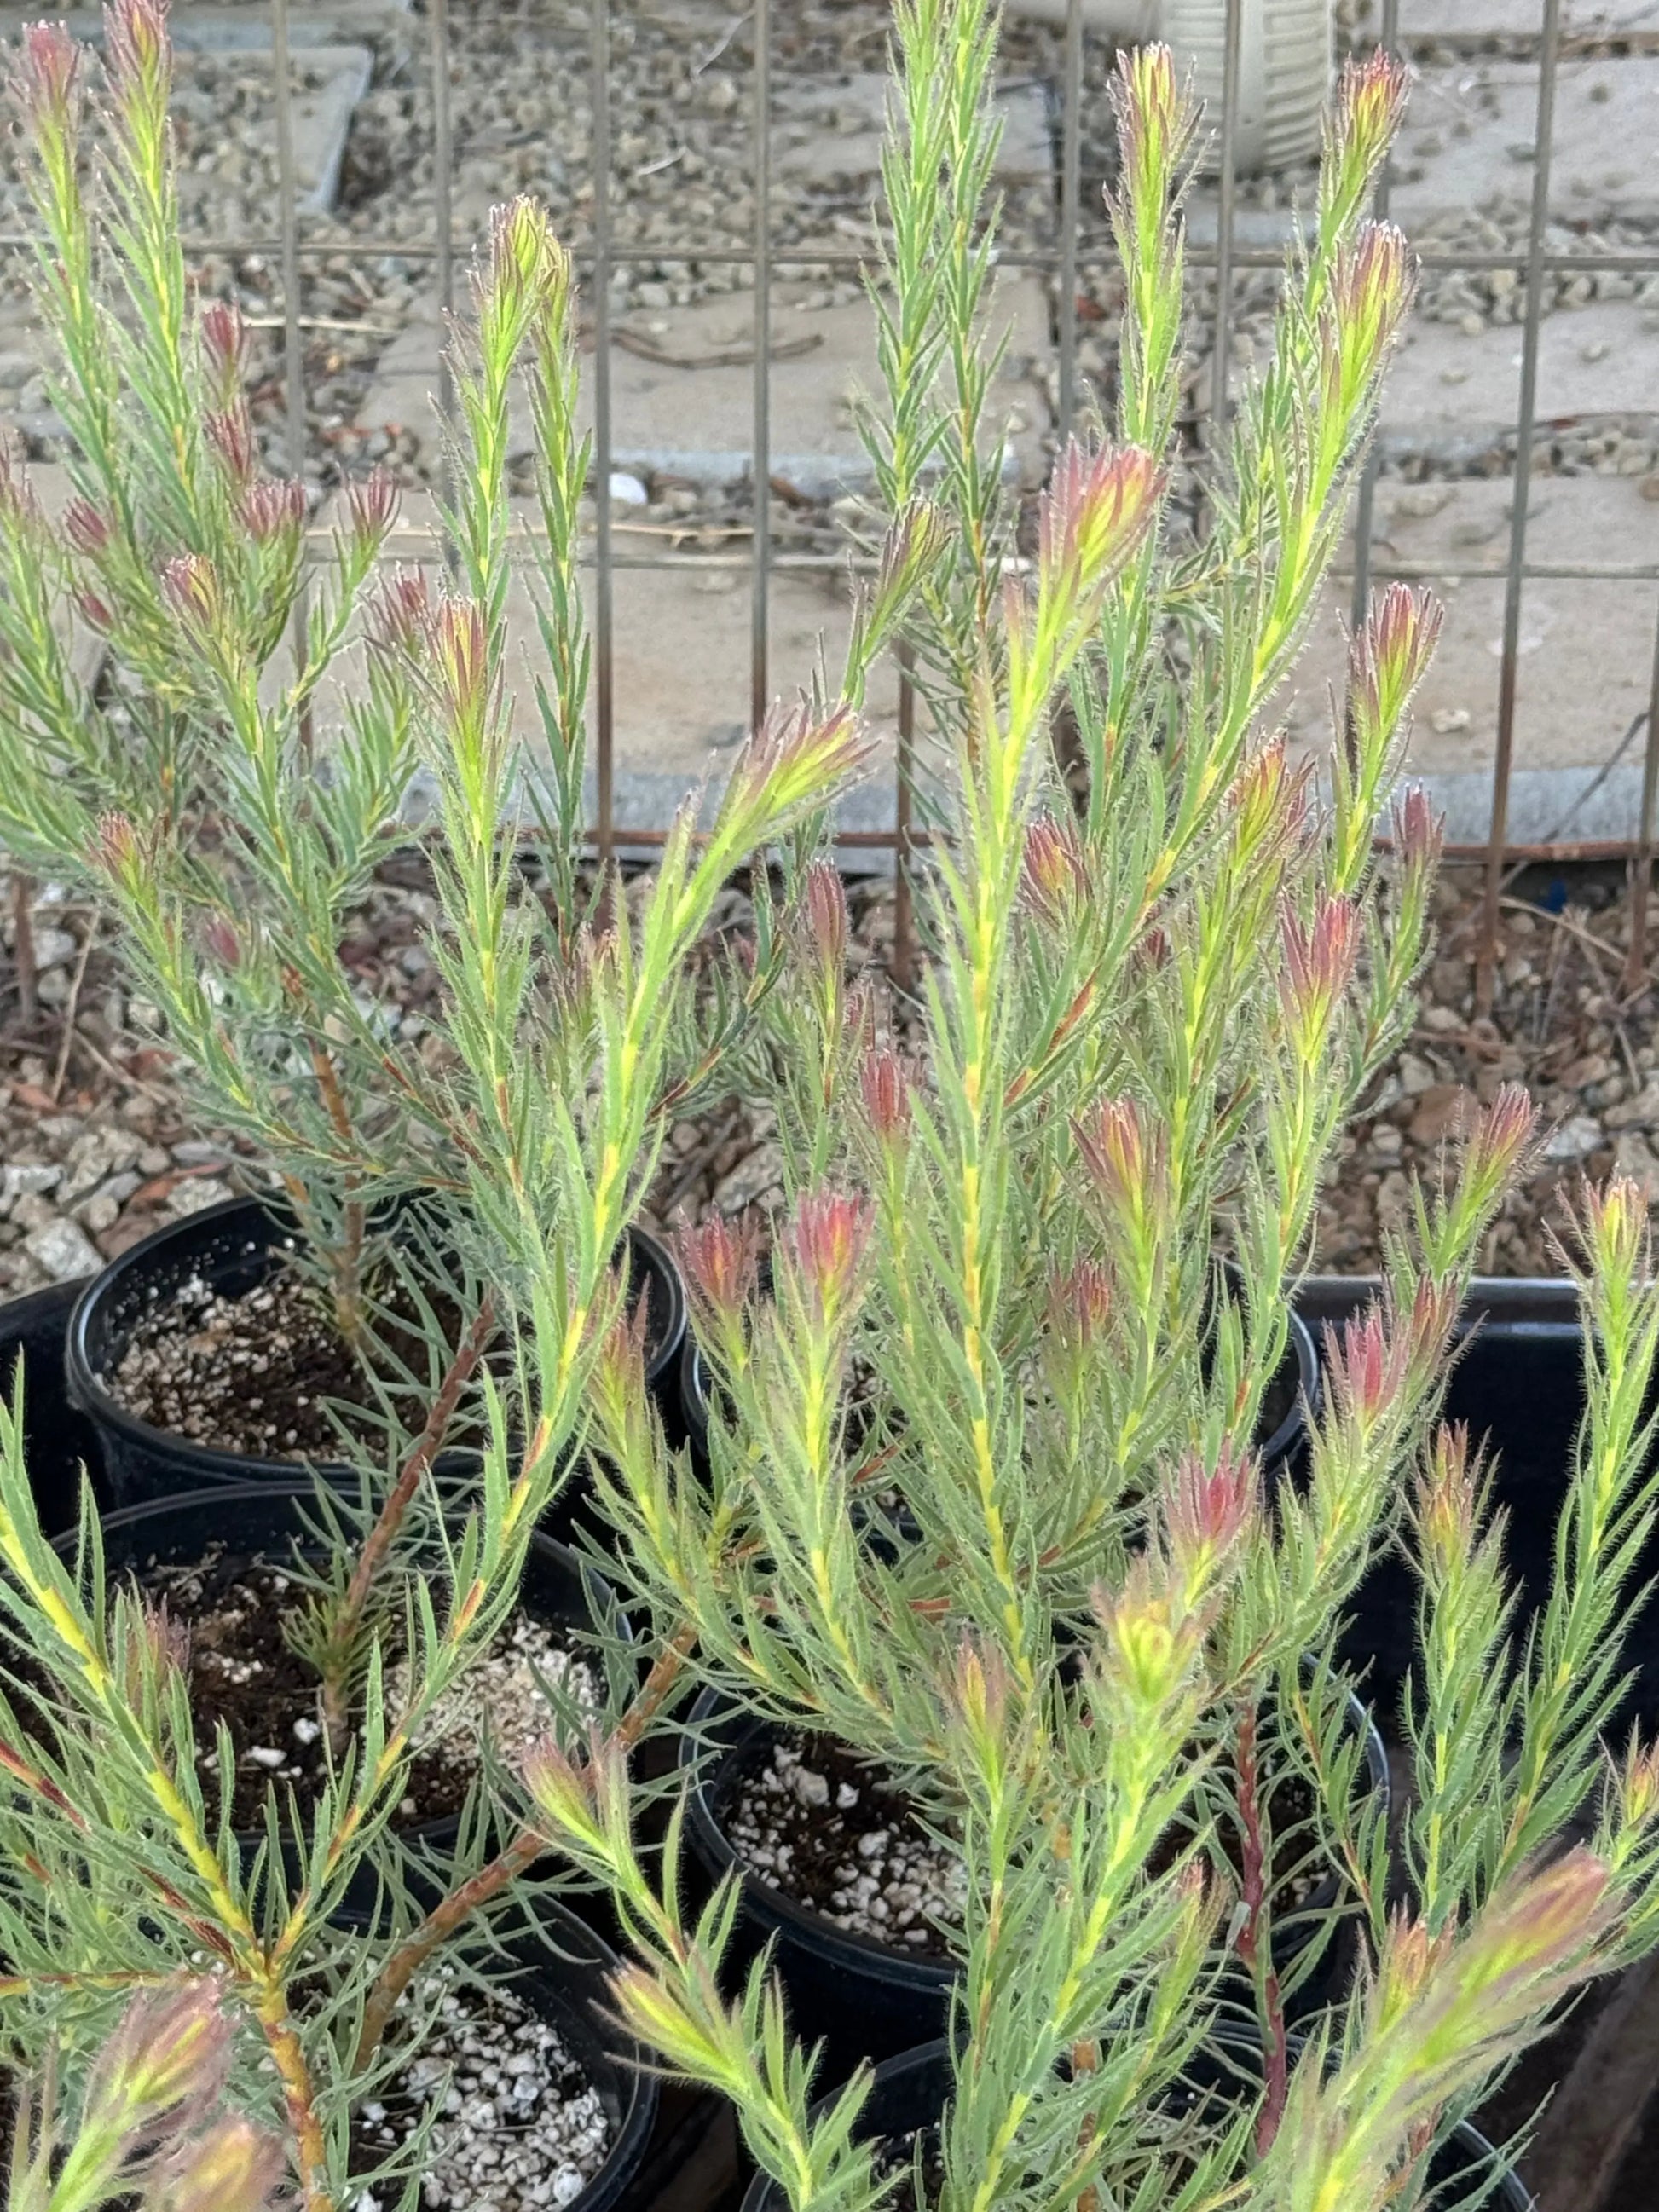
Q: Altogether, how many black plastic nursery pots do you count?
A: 6